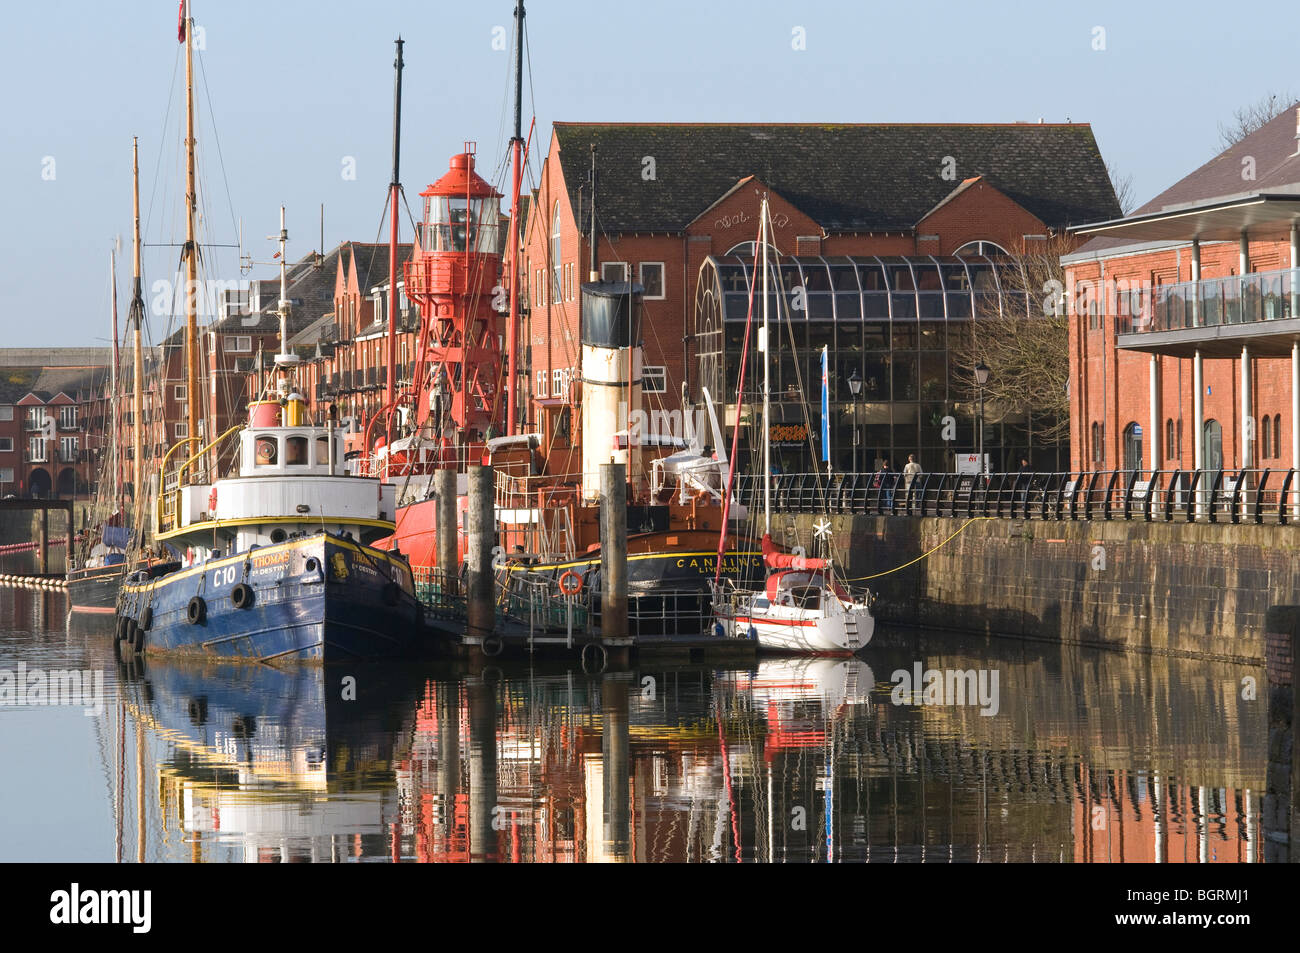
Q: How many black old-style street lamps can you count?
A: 2